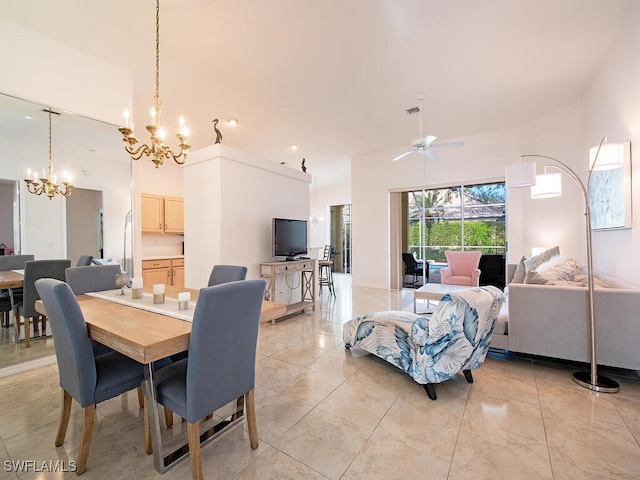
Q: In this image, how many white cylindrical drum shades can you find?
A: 3